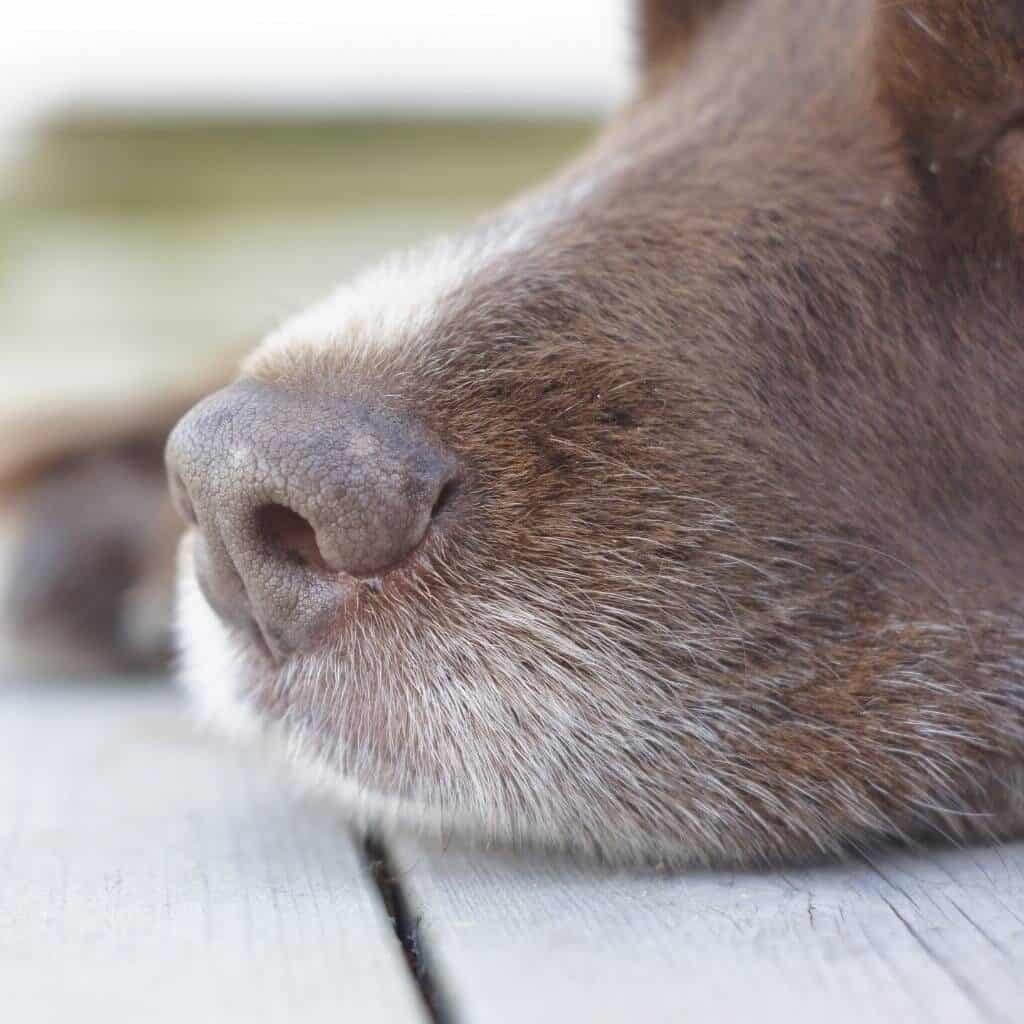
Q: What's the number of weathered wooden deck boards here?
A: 2